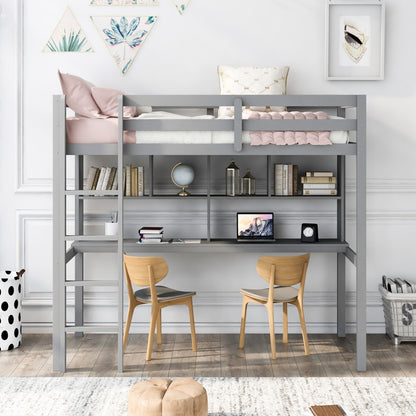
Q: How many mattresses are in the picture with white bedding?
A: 1